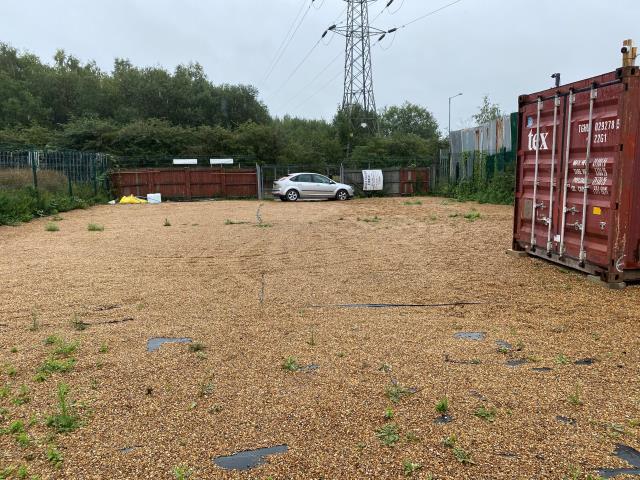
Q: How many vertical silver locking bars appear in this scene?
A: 4